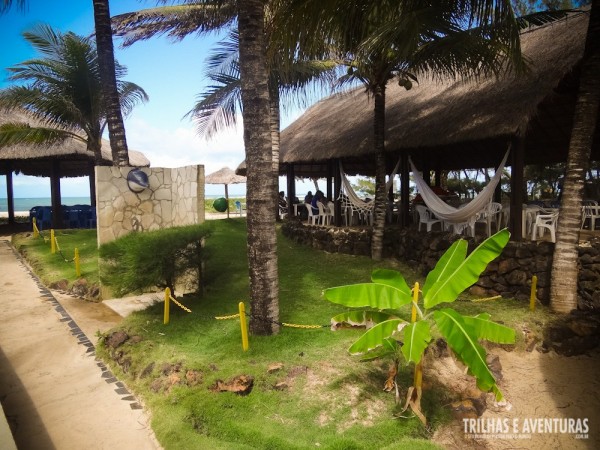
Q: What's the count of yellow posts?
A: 7